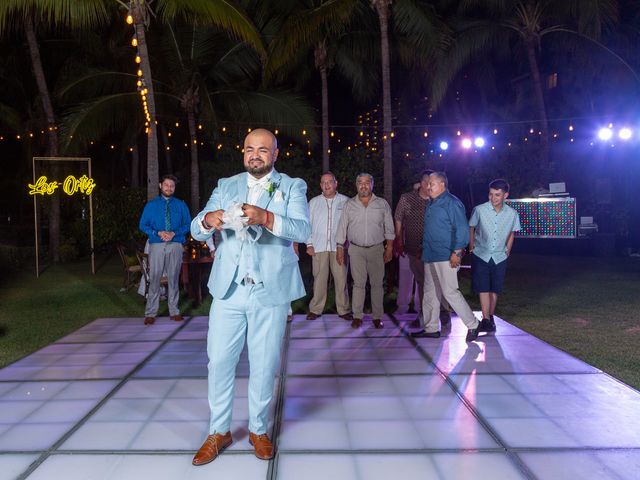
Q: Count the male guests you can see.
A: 6